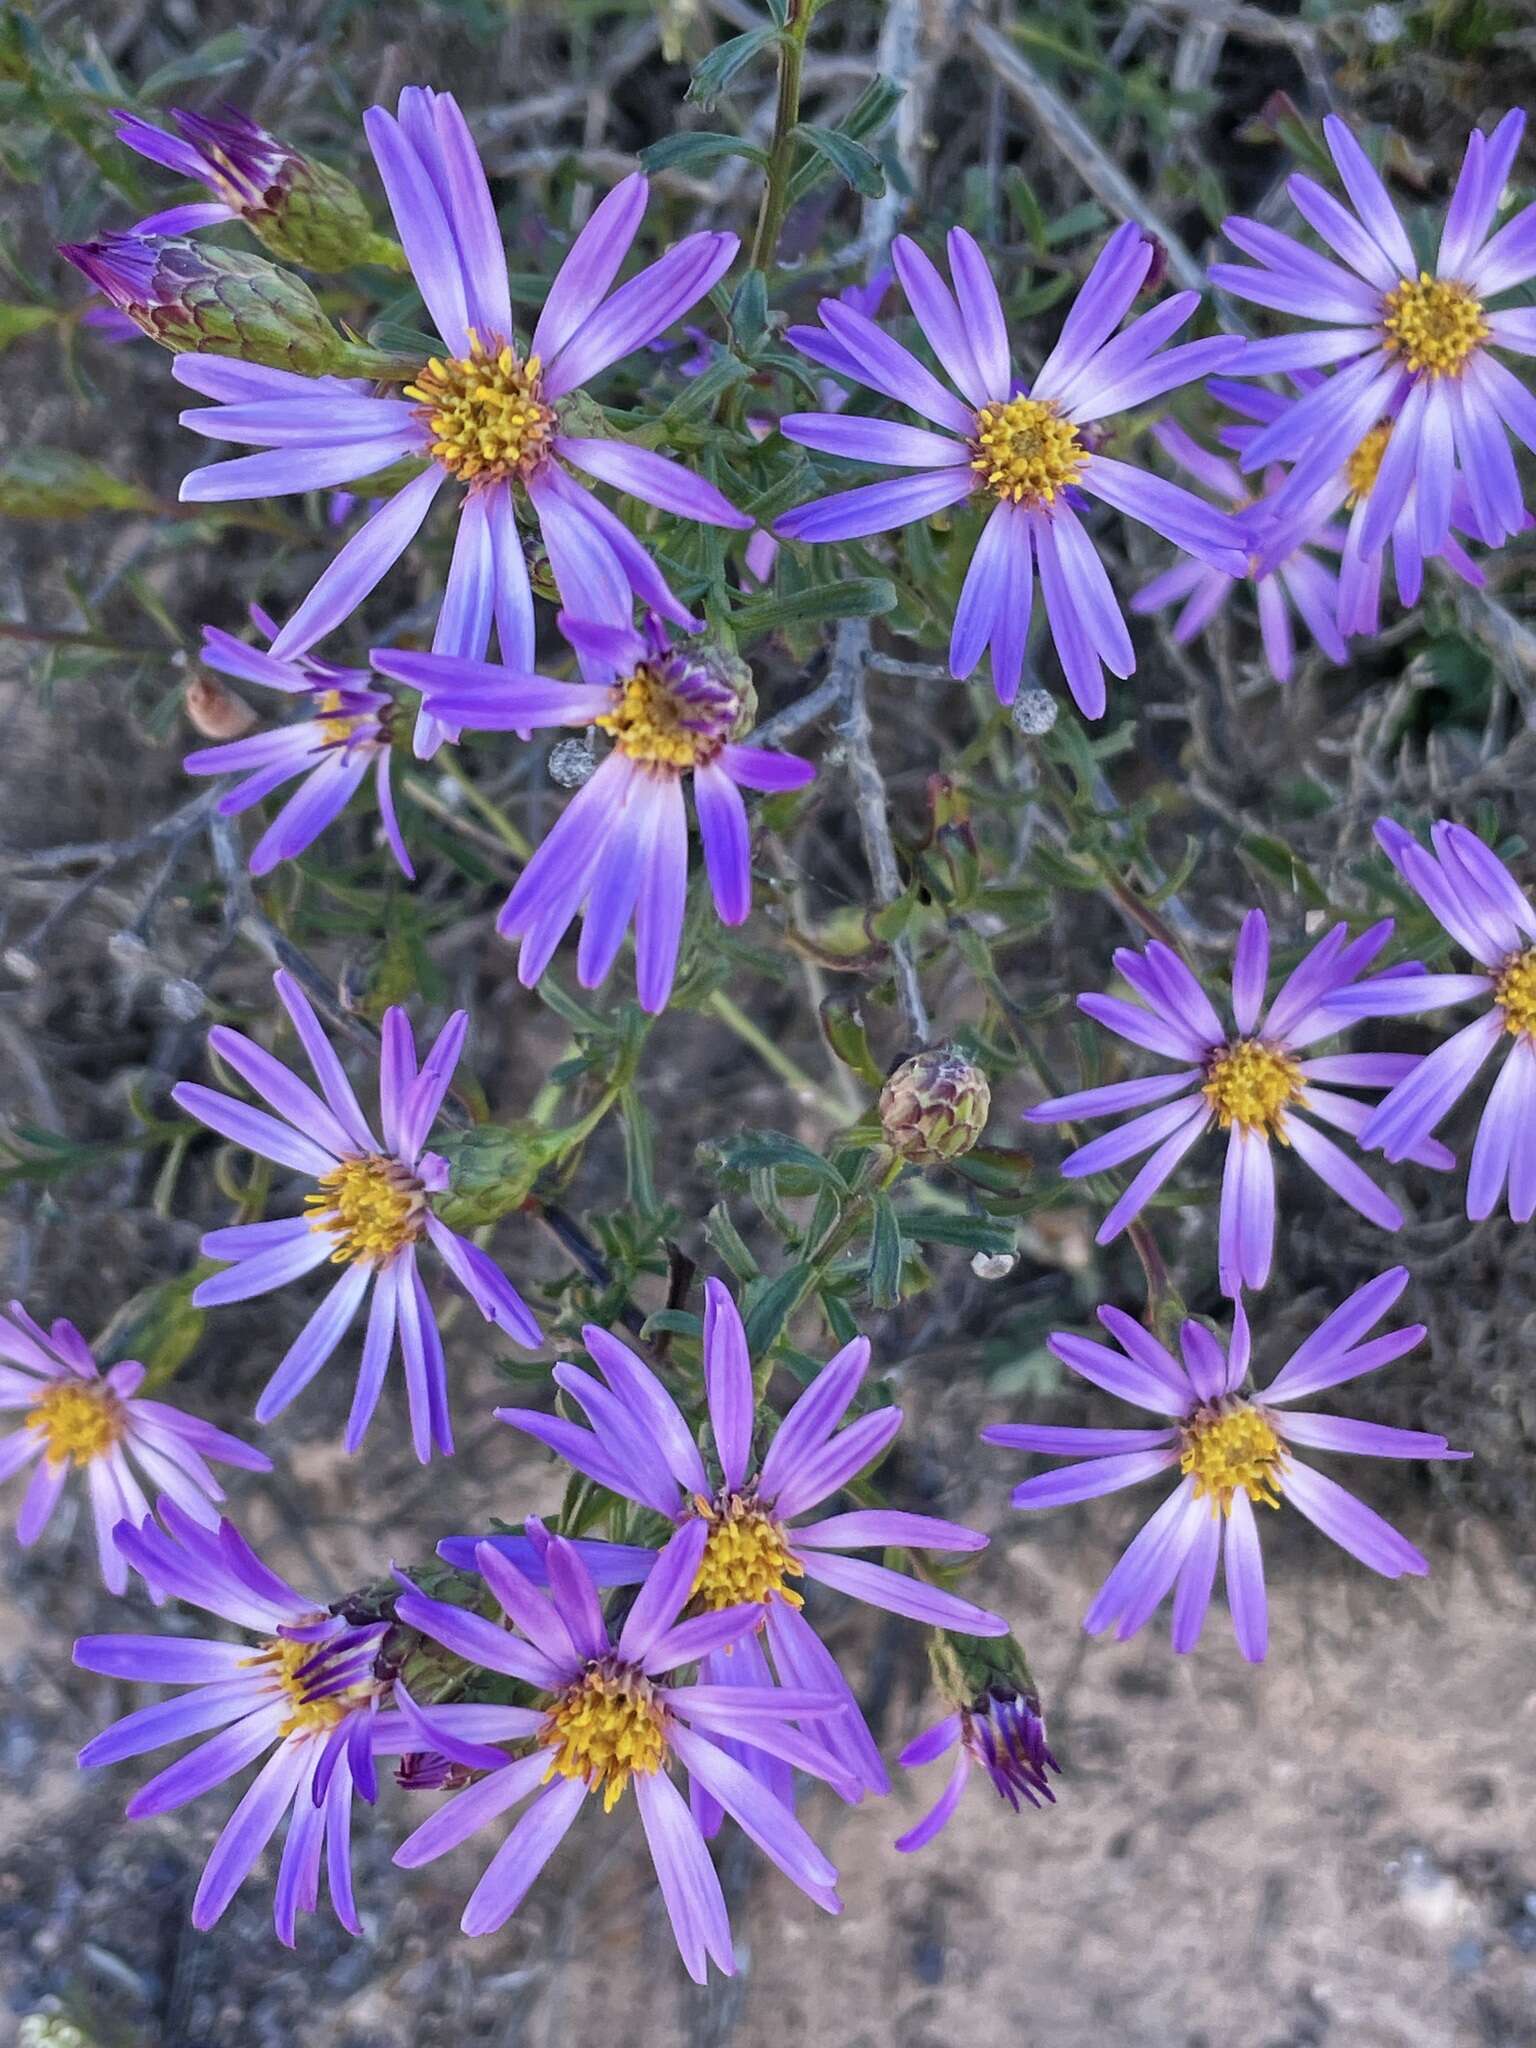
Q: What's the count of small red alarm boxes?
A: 0